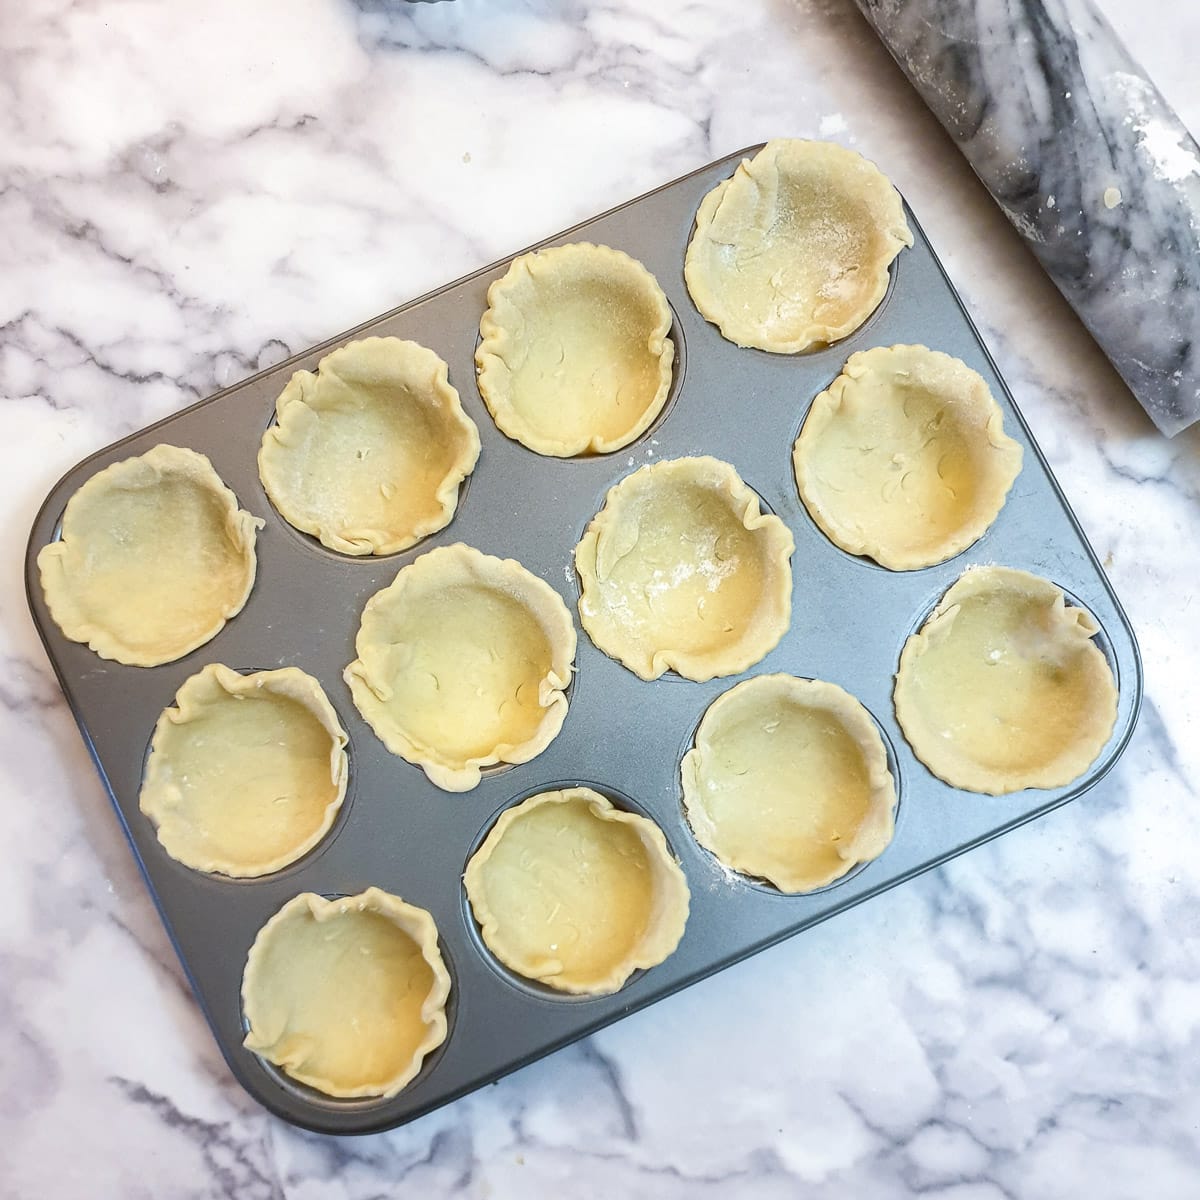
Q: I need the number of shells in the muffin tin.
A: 12